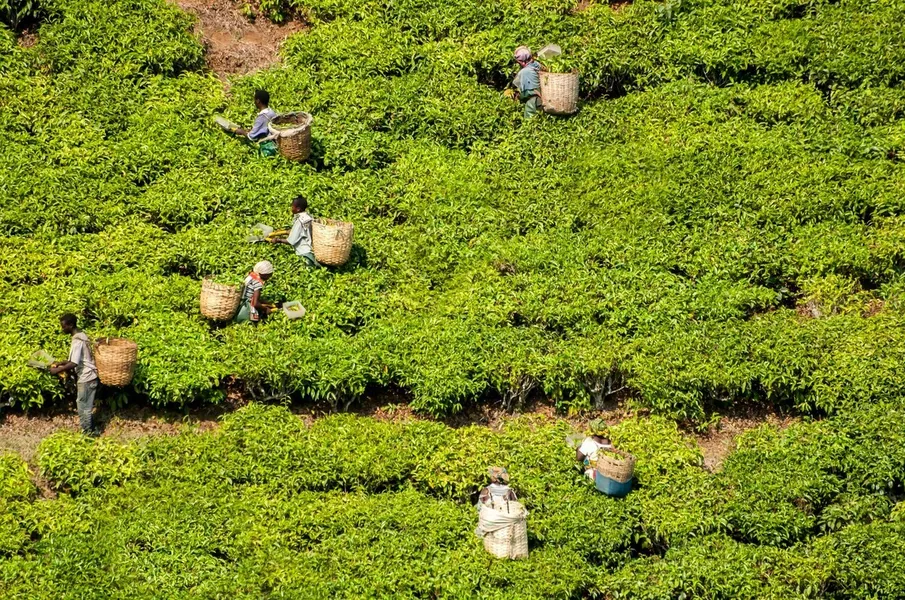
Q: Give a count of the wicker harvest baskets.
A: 7